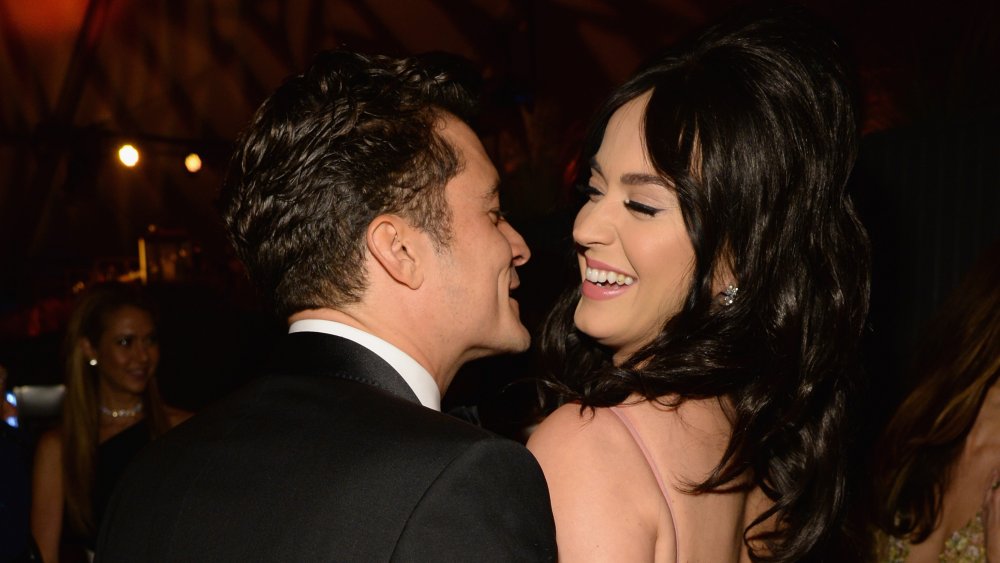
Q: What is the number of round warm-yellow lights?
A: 2